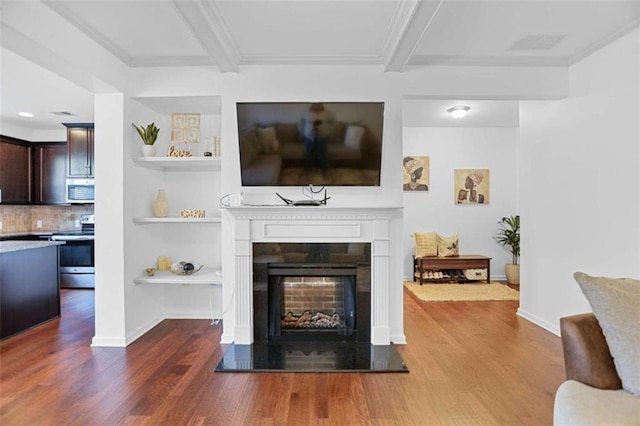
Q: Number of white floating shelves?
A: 3